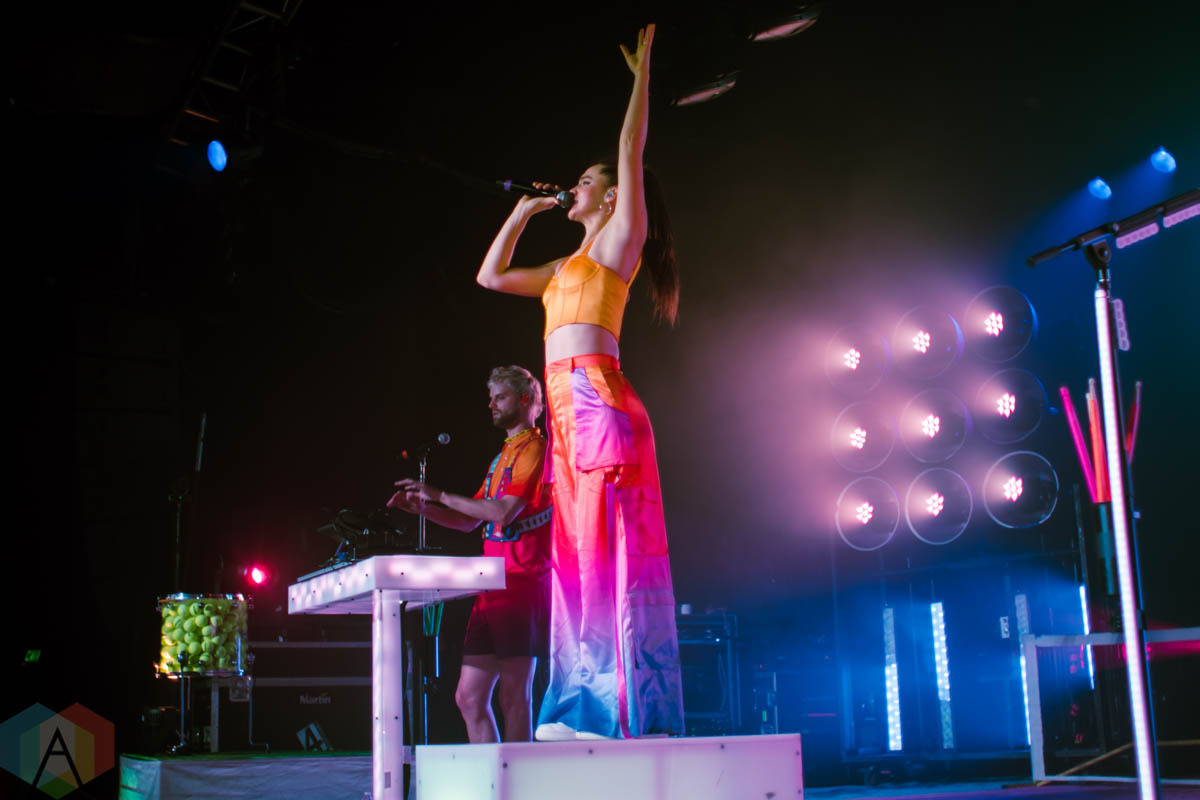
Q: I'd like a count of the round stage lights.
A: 13